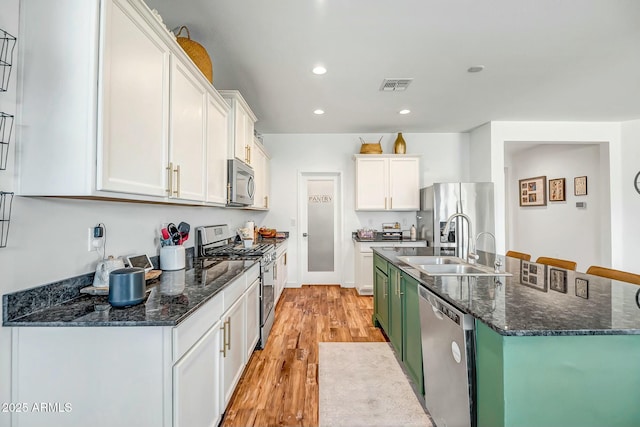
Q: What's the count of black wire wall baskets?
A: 3